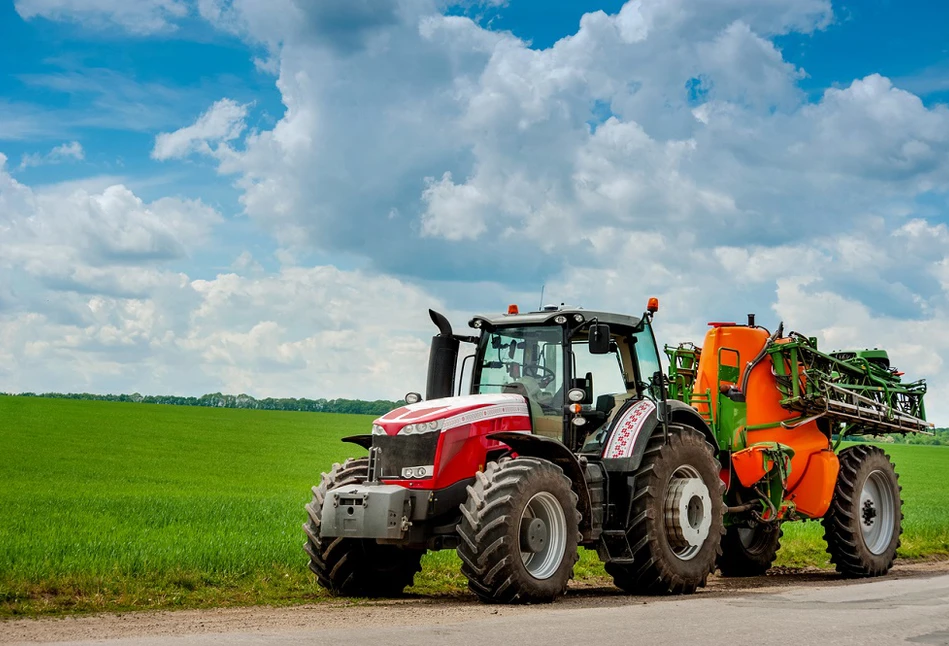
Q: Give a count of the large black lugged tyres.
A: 5